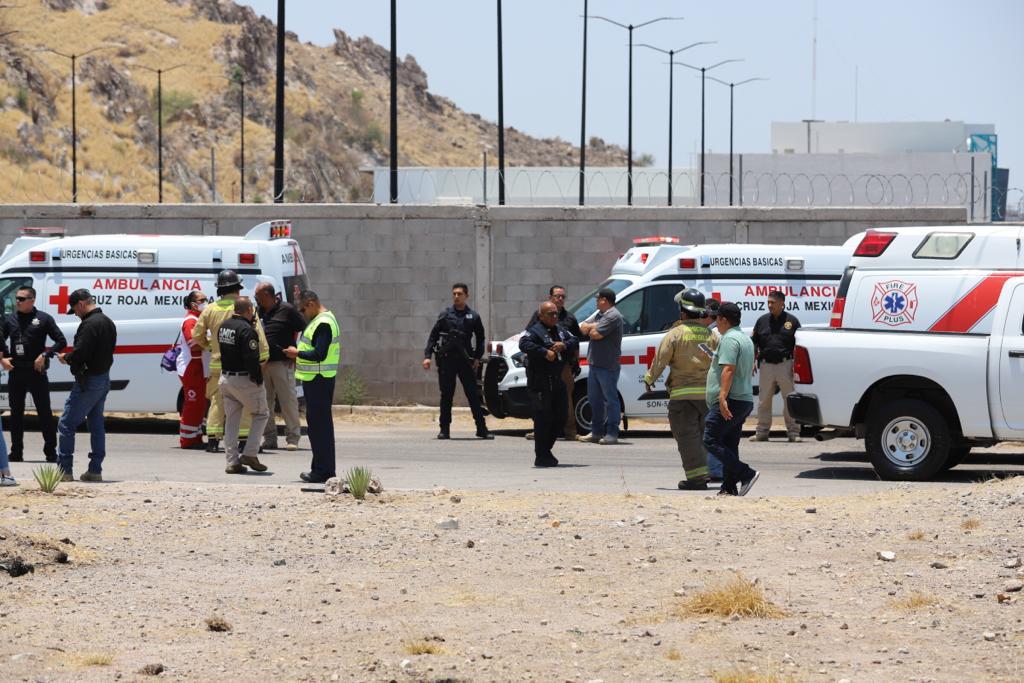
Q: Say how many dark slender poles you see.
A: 11